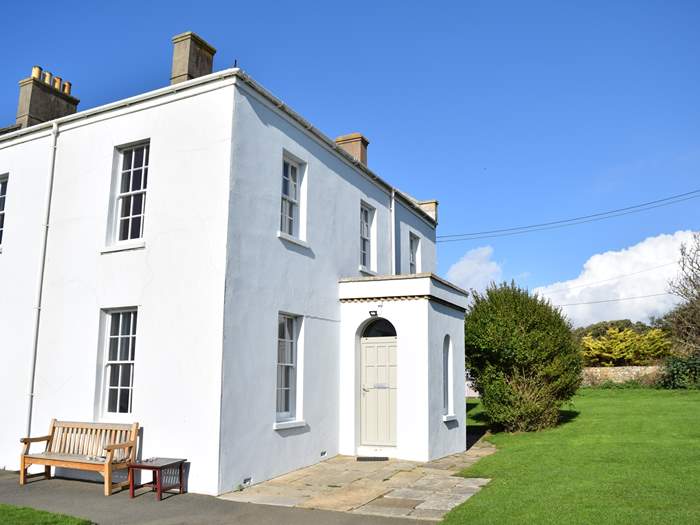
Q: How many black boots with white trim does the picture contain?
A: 0